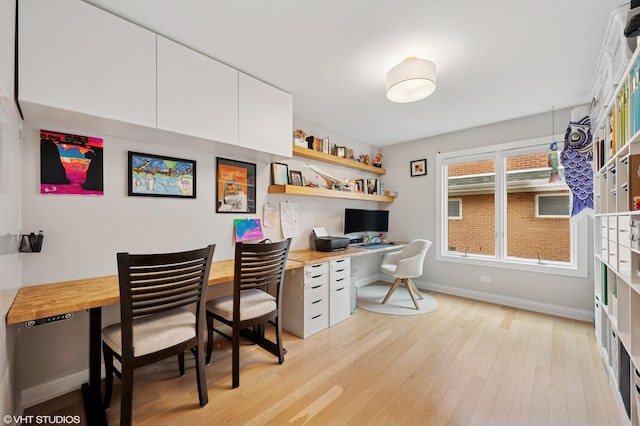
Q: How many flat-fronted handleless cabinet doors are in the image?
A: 3